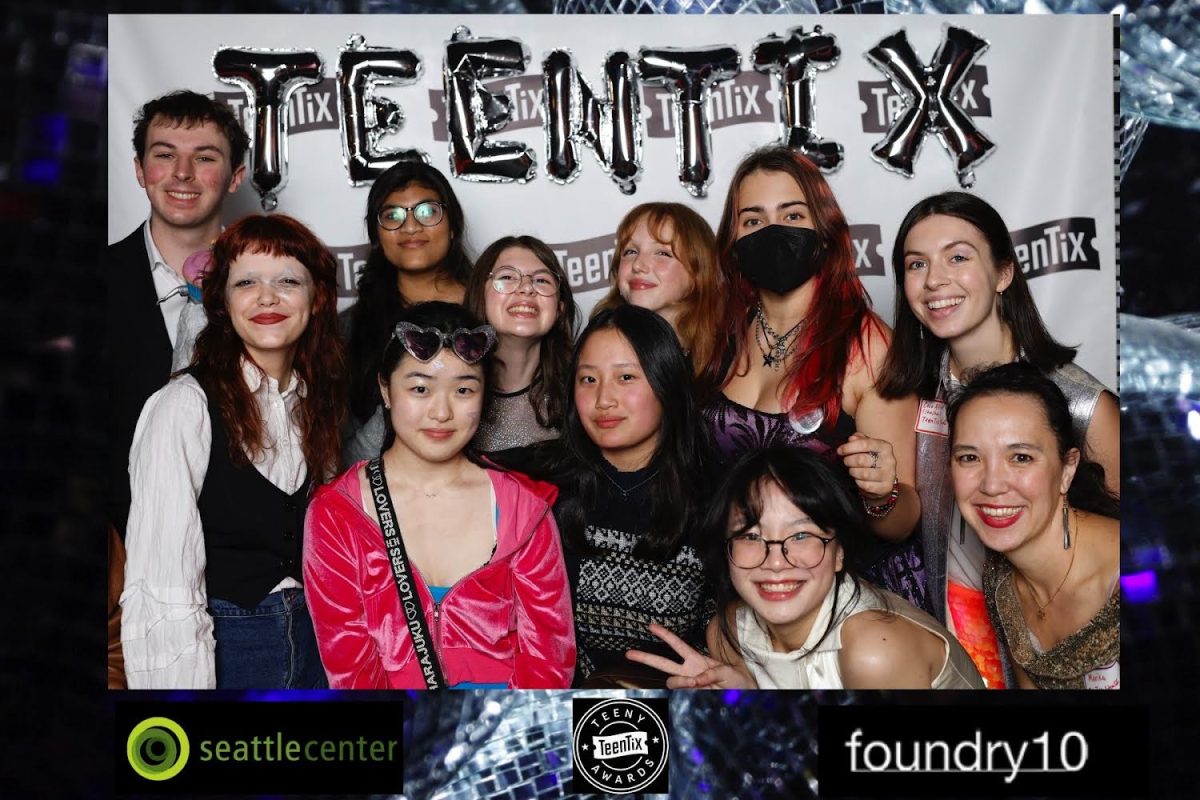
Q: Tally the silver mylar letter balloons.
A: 7